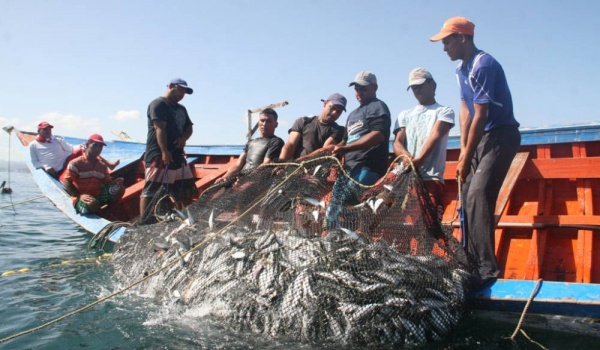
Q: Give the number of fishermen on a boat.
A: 8